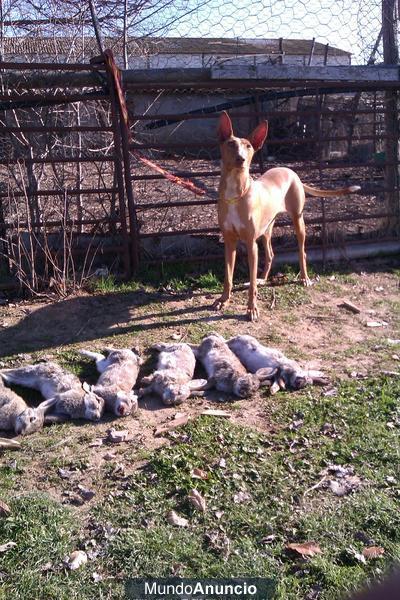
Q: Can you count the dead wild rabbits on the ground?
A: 6